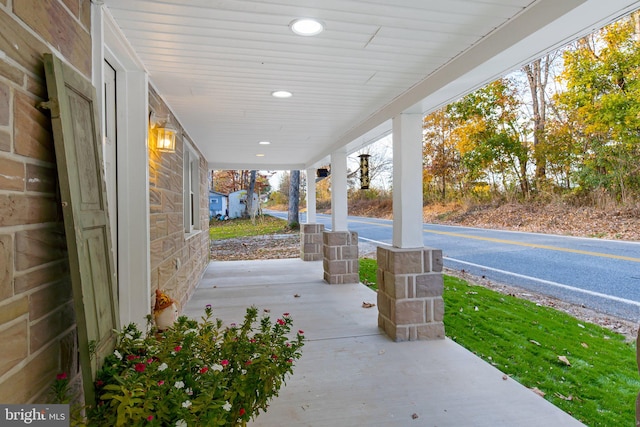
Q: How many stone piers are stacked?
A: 3